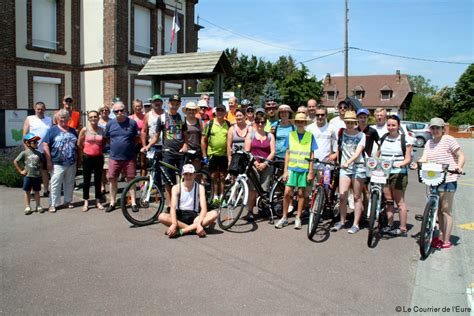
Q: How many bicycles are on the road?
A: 5